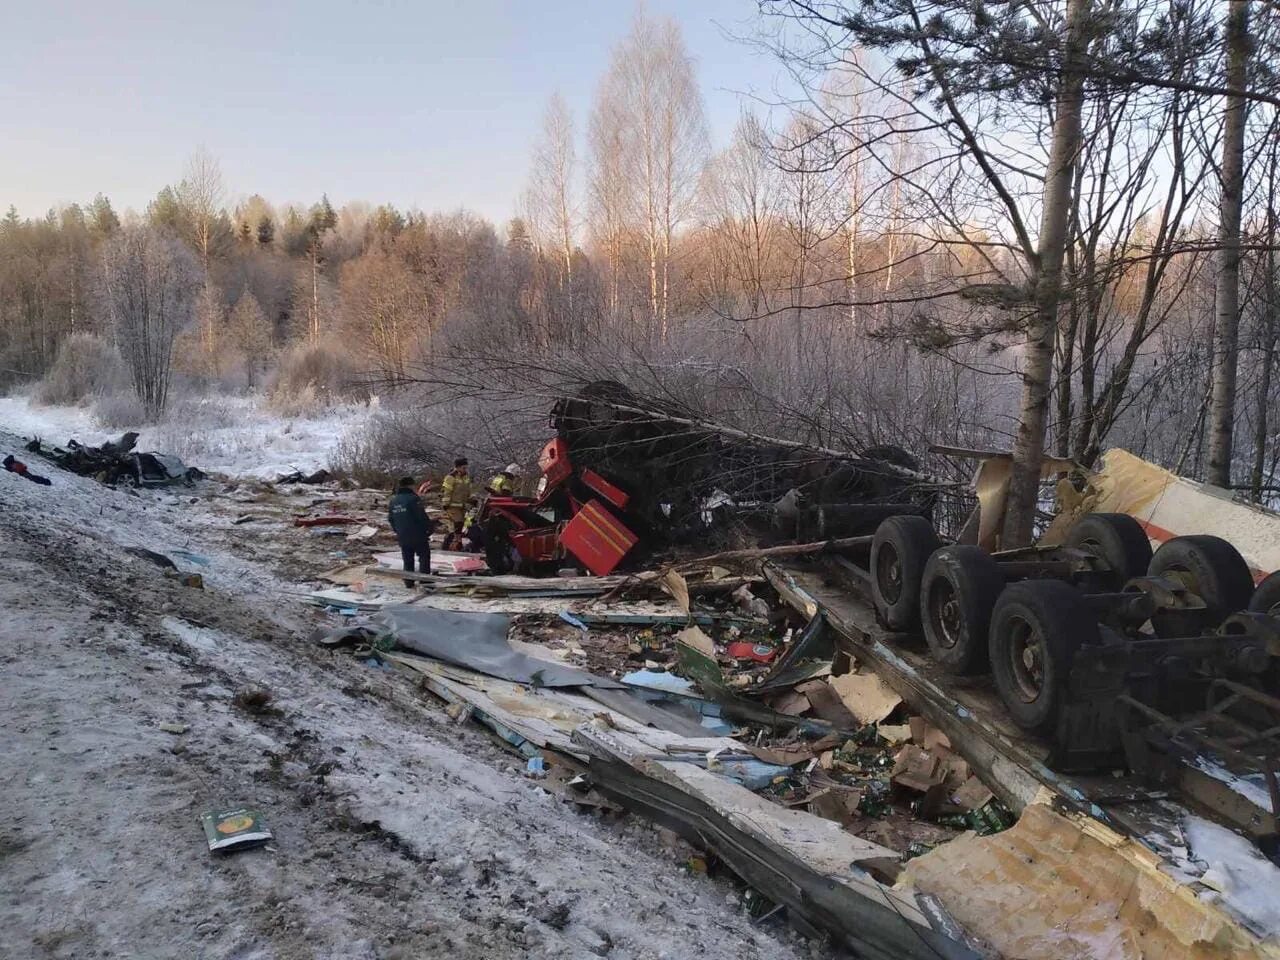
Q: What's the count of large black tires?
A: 6